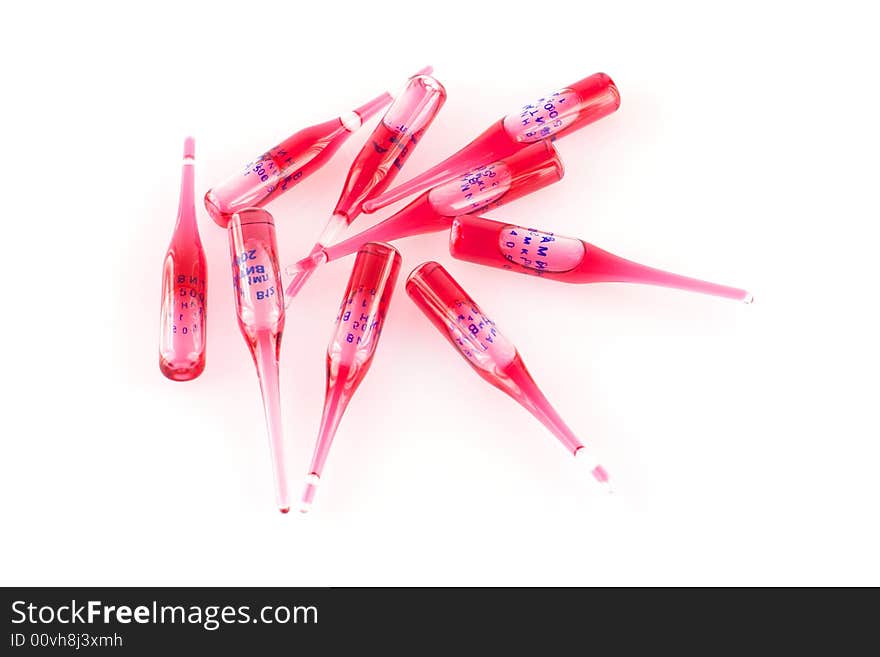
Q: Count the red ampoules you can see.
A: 9